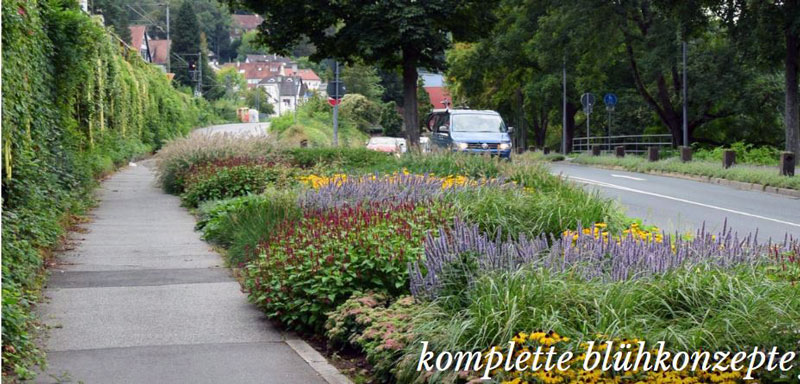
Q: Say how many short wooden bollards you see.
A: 9